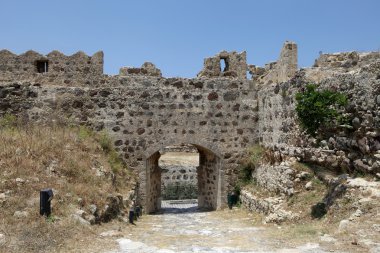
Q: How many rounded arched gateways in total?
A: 1